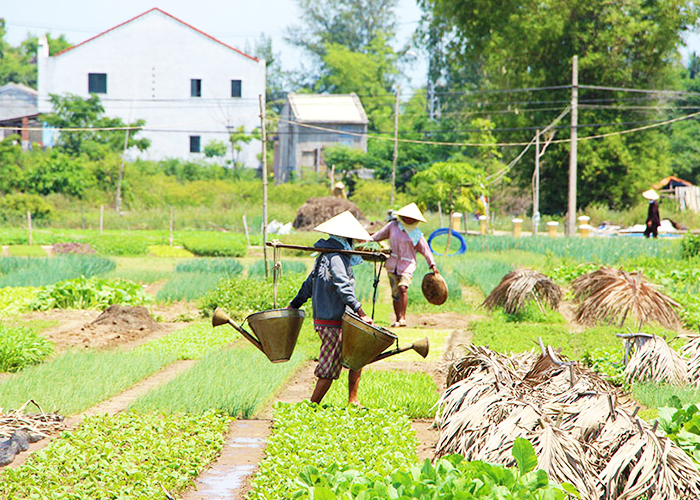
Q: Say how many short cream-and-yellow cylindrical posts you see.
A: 6